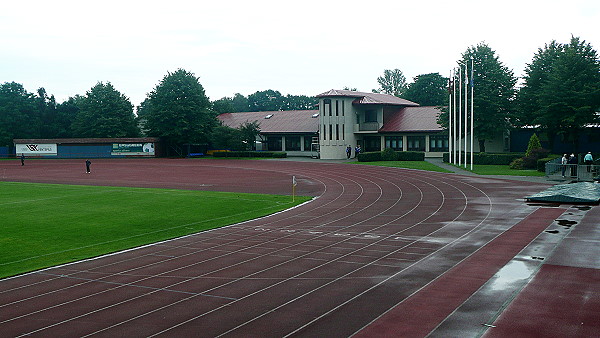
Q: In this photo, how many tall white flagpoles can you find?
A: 5